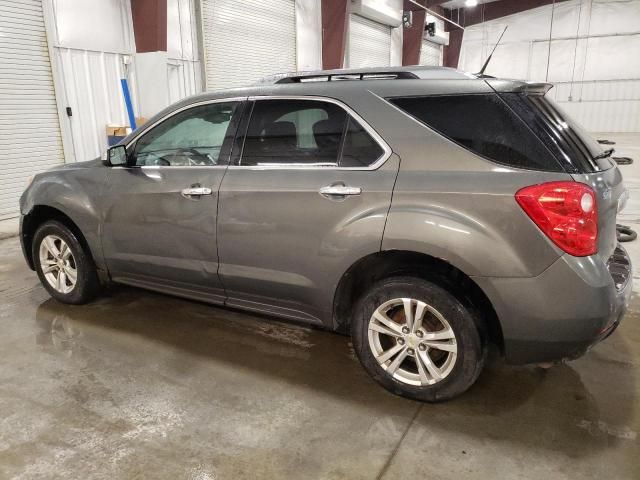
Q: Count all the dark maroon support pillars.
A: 4